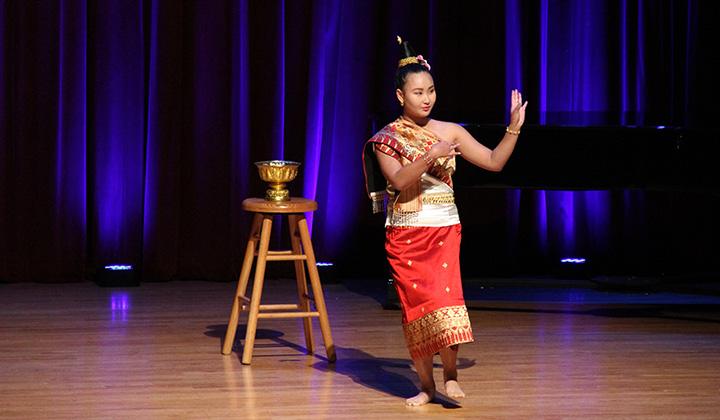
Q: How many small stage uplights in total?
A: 3